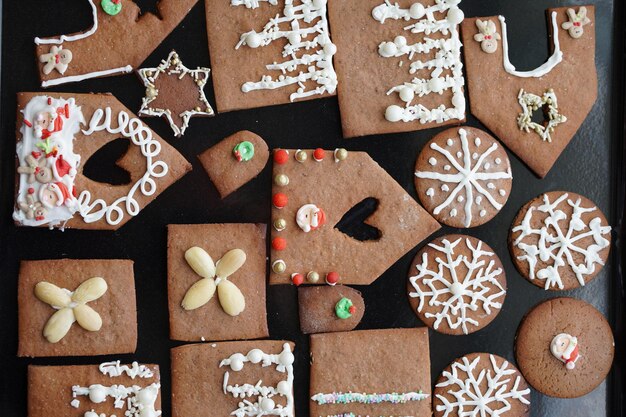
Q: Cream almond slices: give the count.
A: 8